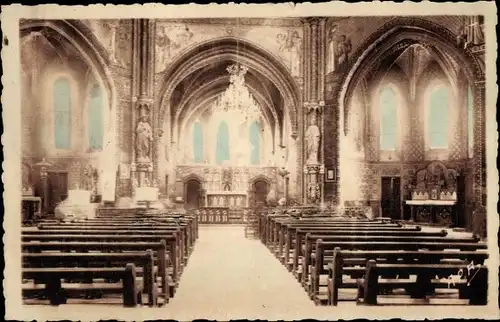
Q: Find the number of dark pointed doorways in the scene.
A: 2